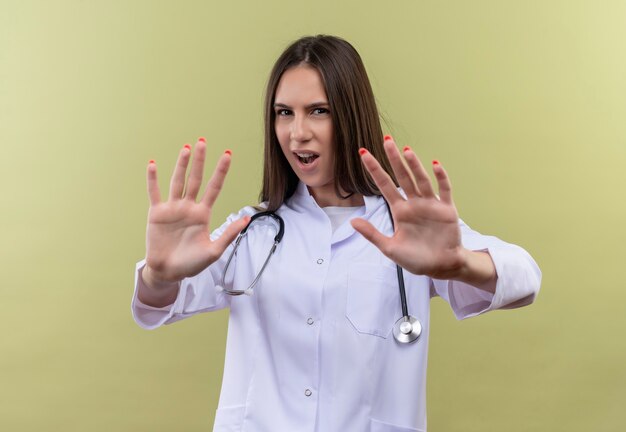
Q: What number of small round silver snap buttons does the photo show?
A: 3